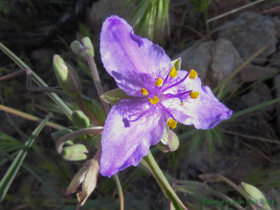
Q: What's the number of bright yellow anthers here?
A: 7